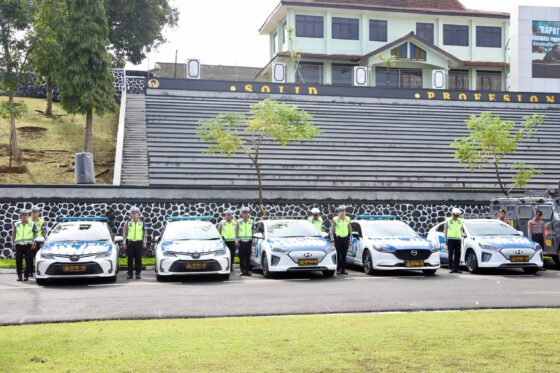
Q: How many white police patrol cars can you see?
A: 5